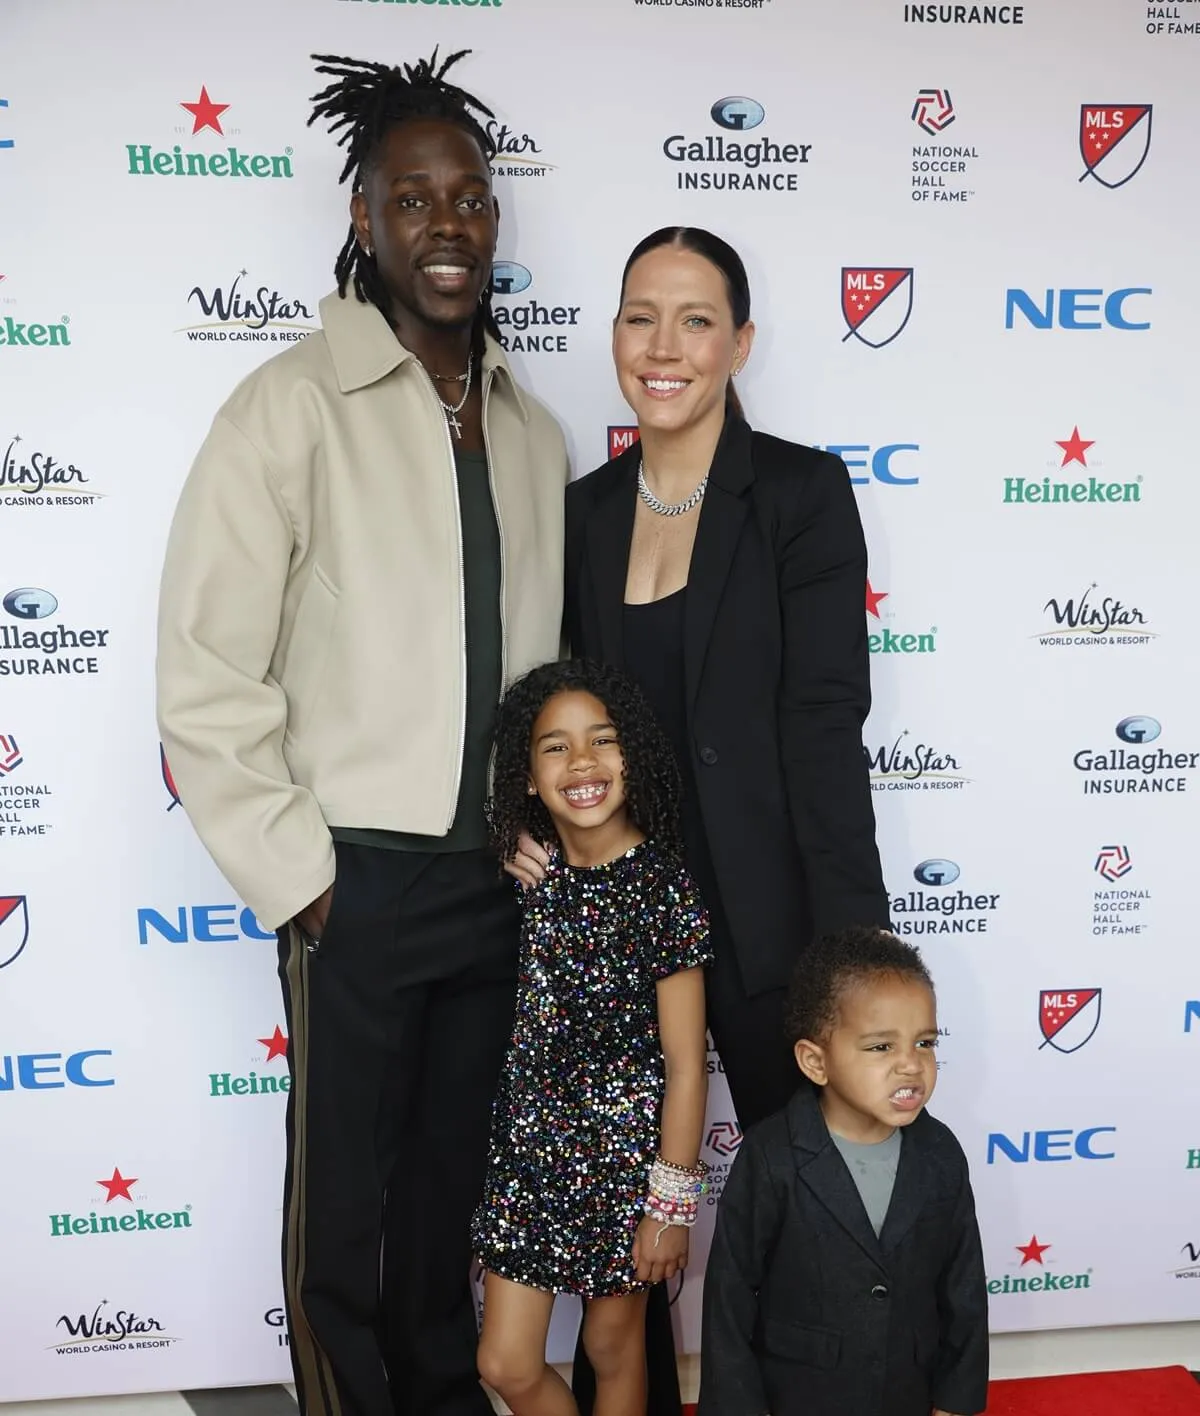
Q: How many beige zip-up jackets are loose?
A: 1